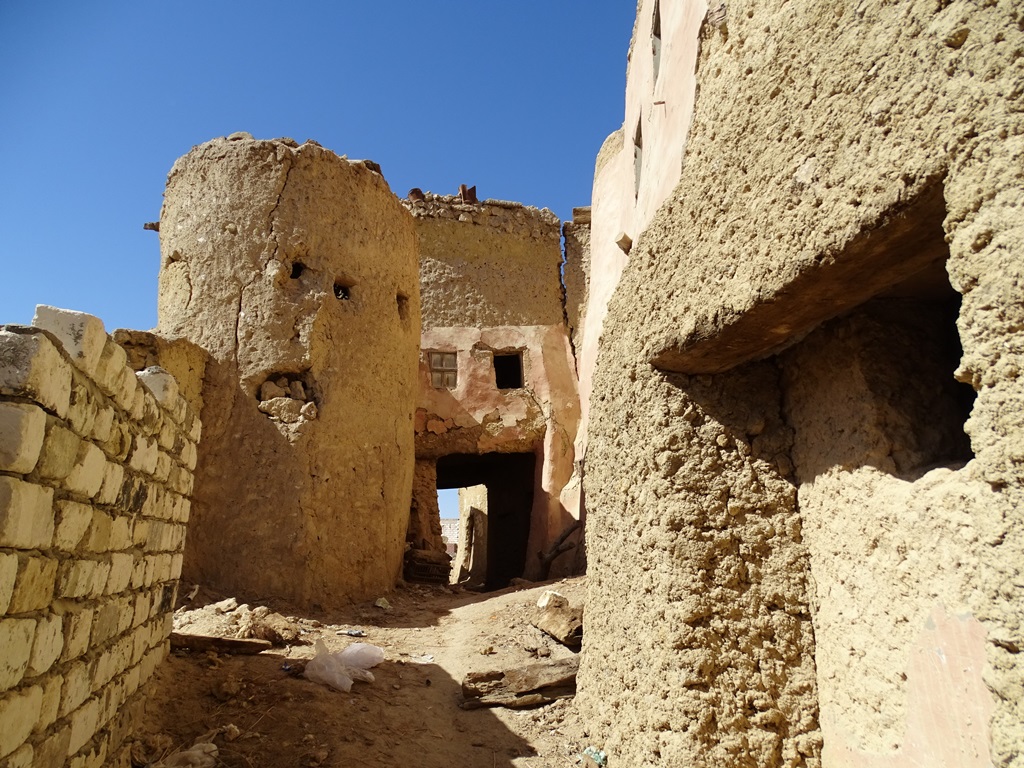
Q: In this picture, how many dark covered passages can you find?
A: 1